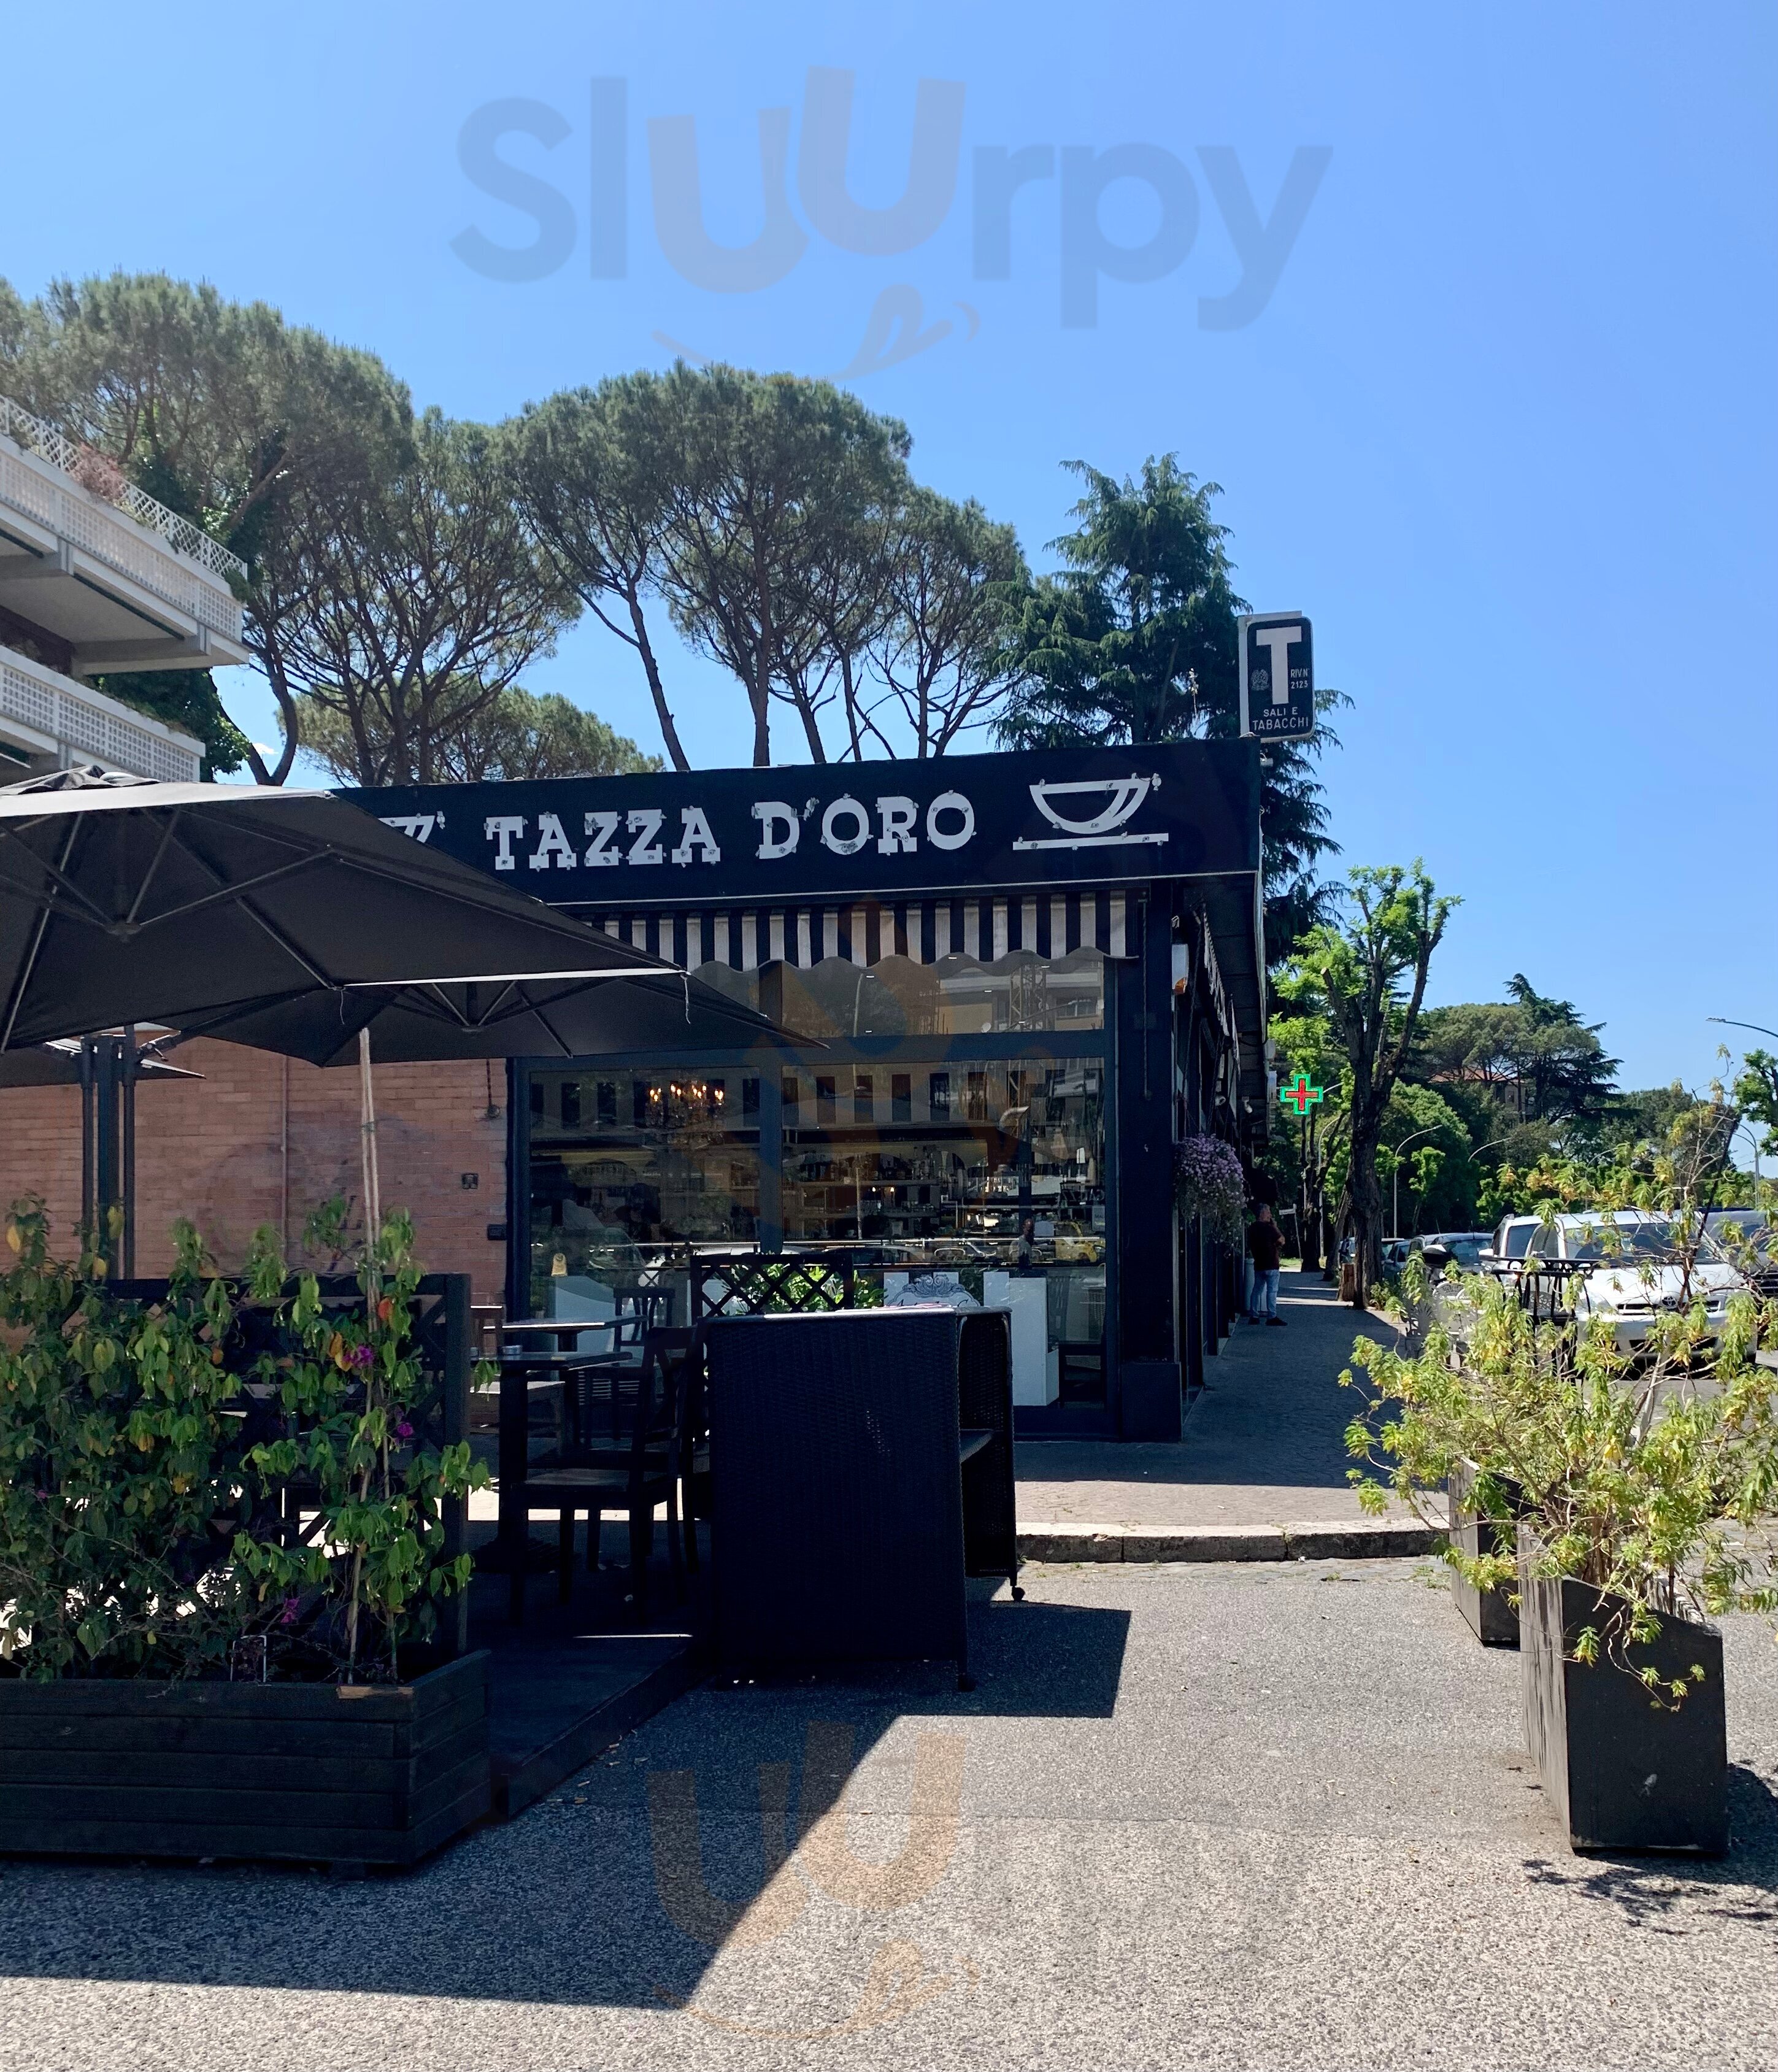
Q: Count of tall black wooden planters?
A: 2